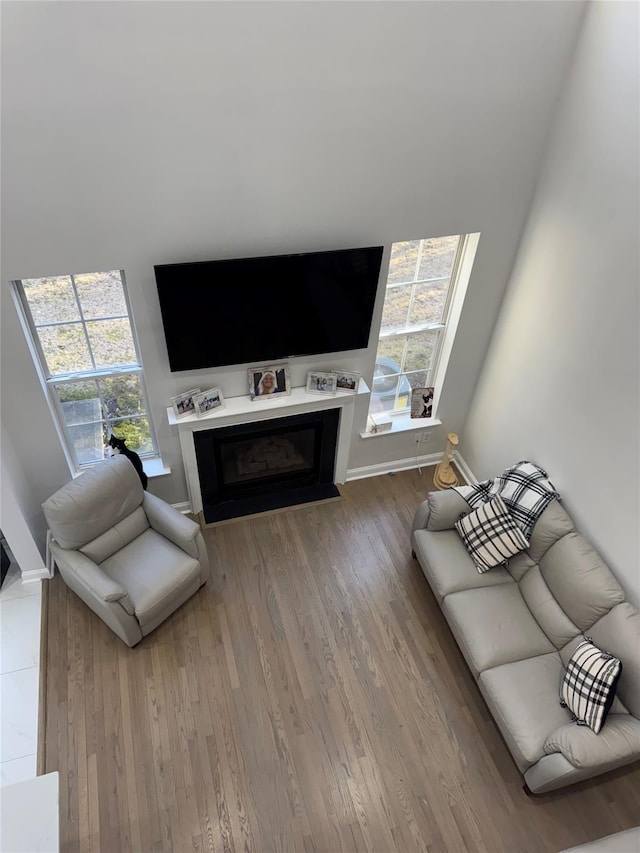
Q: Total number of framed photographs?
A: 5